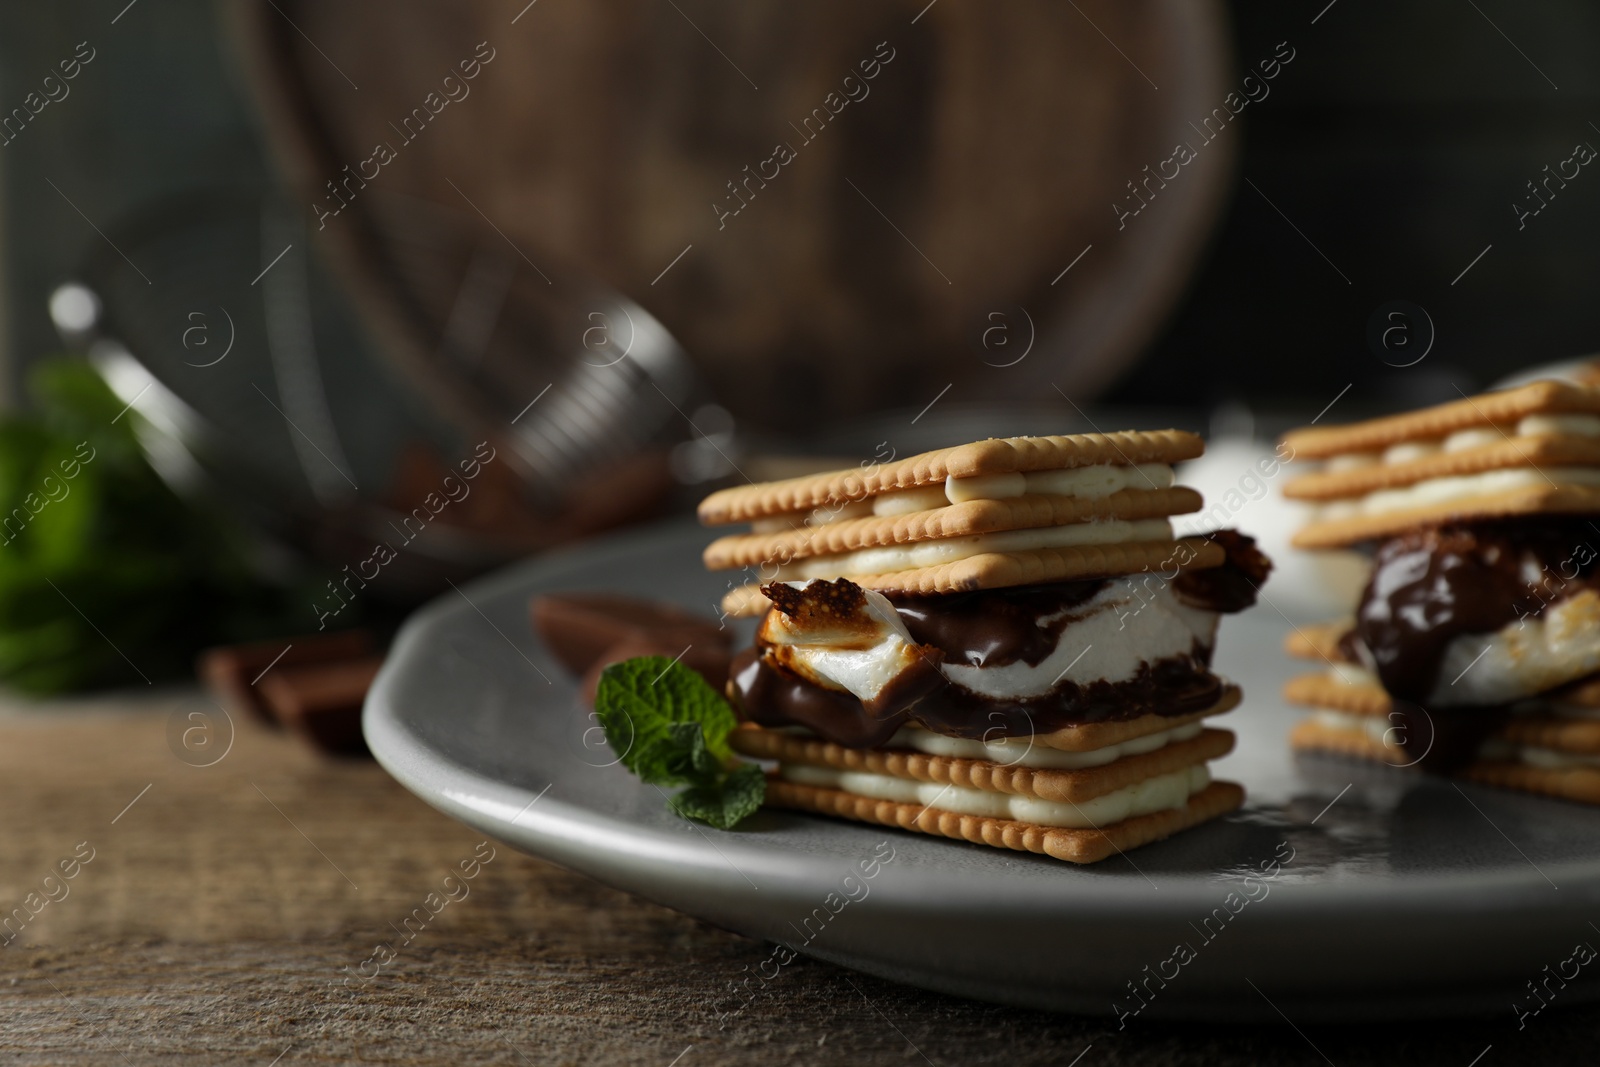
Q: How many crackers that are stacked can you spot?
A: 12